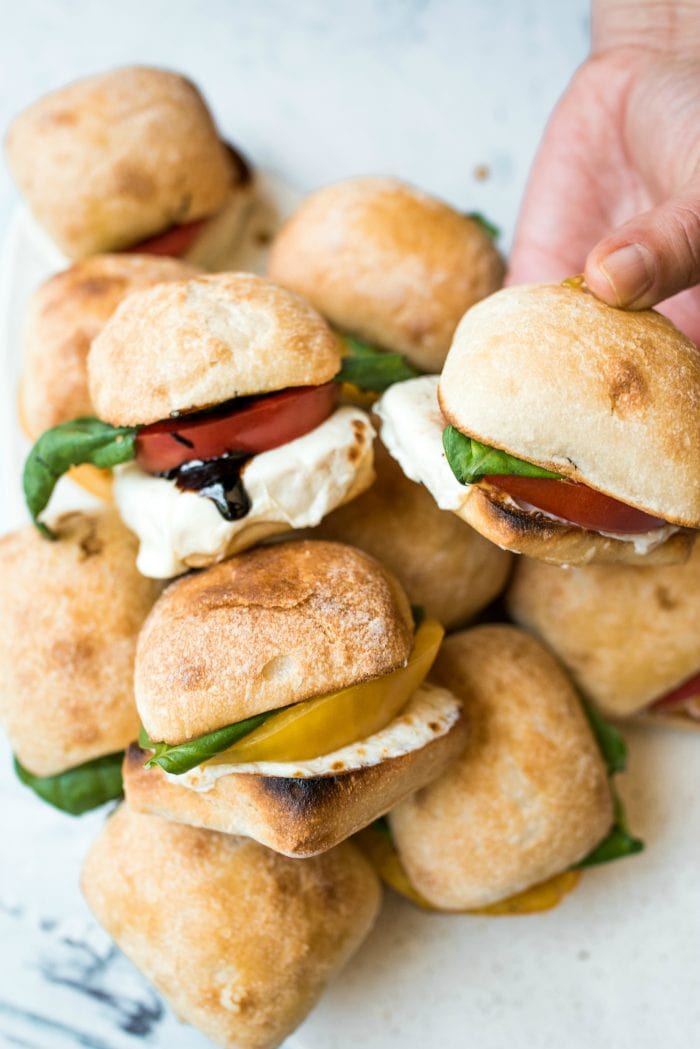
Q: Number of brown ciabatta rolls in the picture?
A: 11